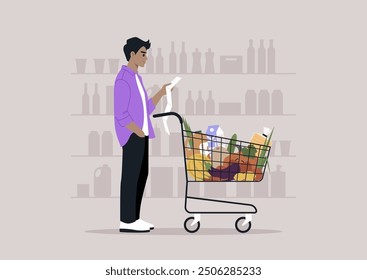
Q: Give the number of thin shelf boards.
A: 4